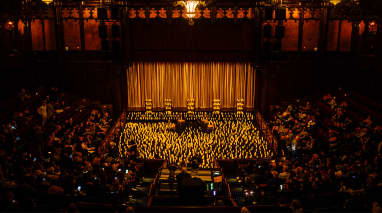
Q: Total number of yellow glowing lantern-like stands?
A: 5